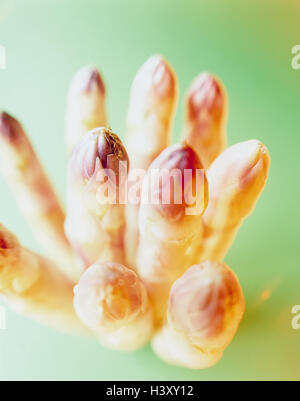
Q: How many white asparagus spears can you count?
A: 10